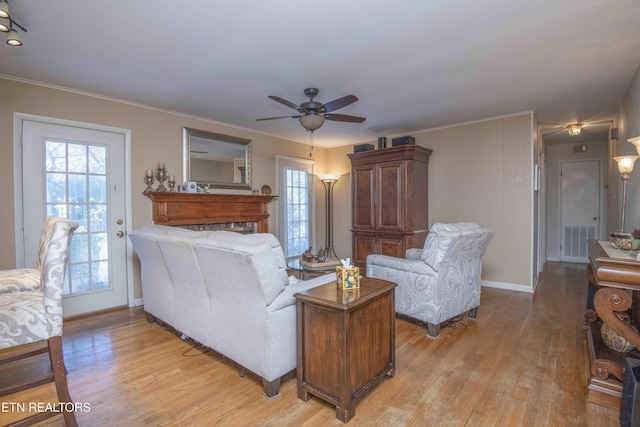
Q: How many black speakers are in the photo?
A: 3